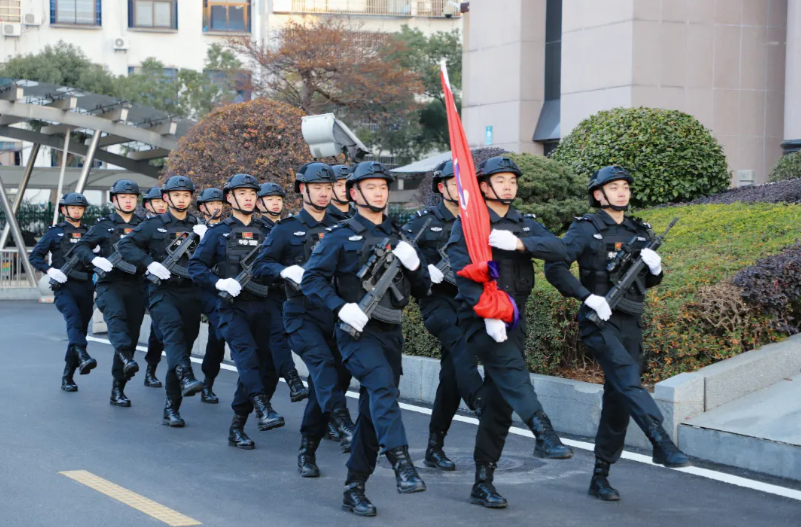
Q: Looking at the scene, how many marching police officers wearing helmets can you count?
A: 13